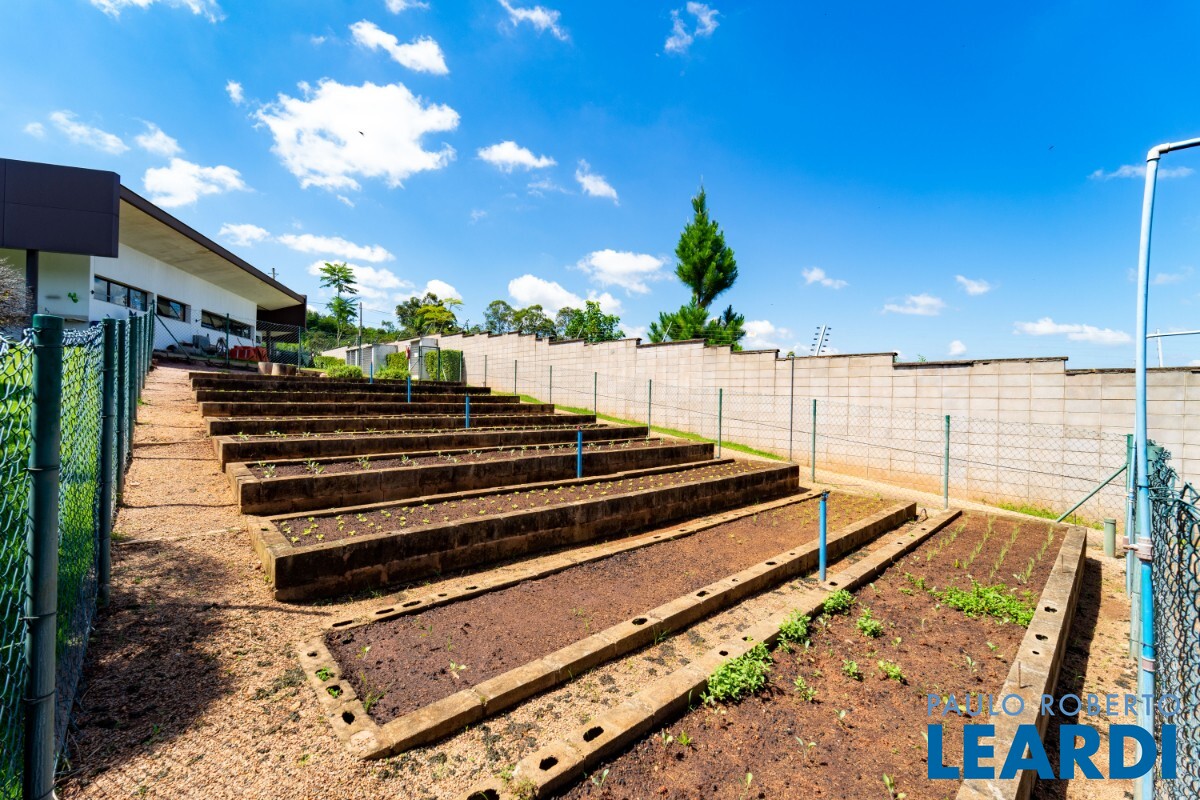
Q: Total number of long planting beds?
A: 10